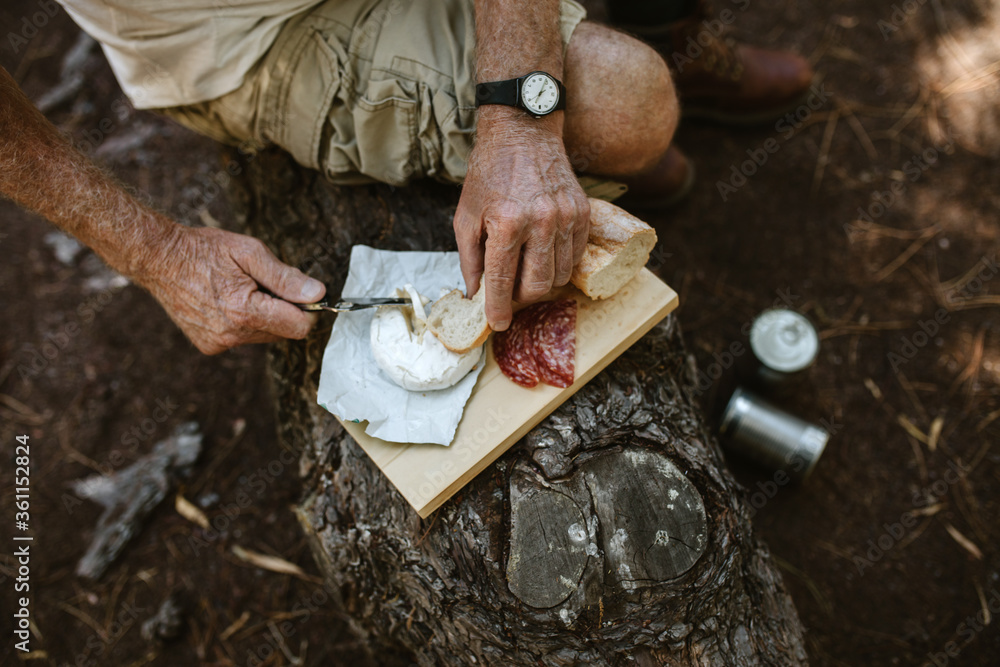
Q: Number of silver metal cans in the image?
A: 2